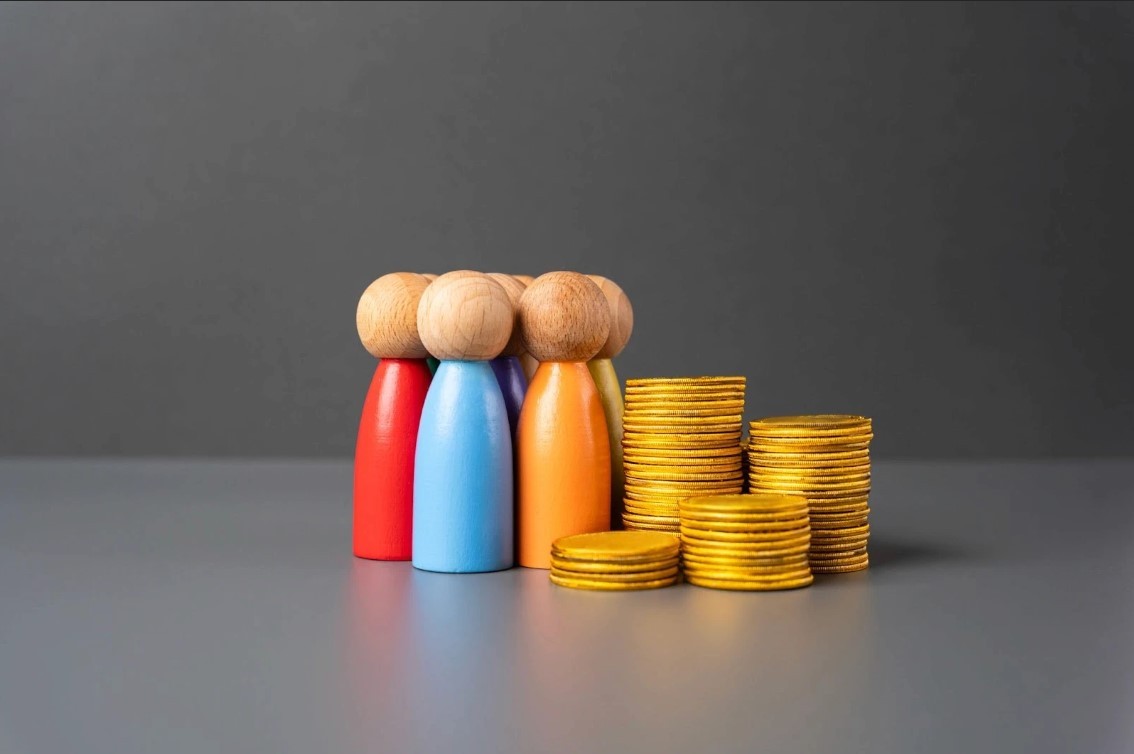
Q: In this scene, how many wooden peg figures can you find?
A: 7